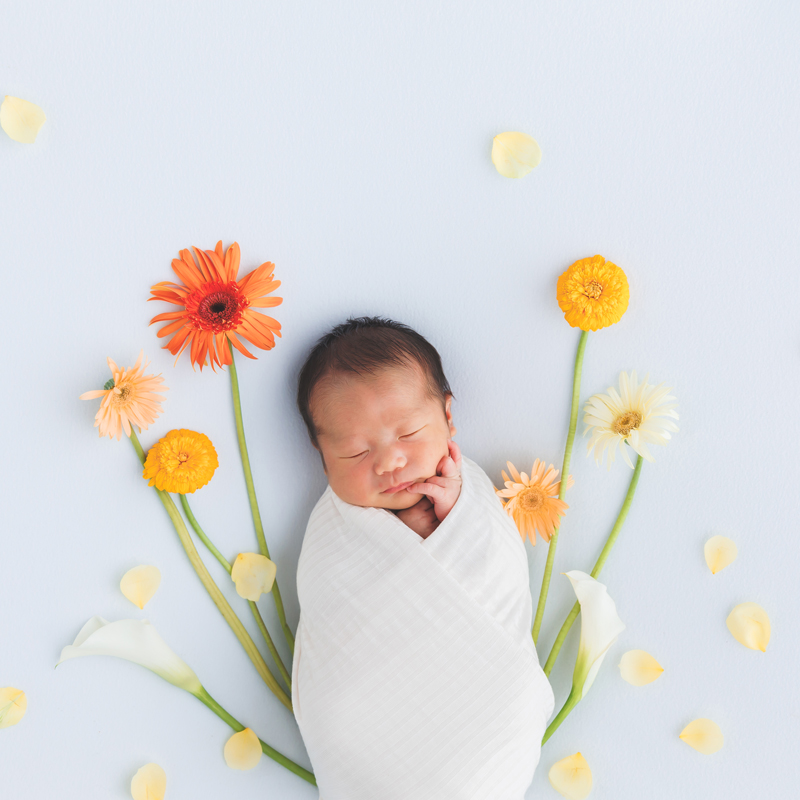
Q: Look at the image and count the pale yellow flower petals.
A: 12